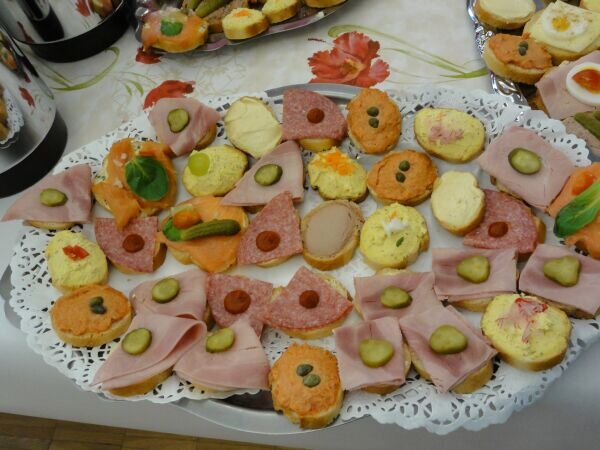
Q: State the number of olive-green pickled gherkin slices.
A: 12